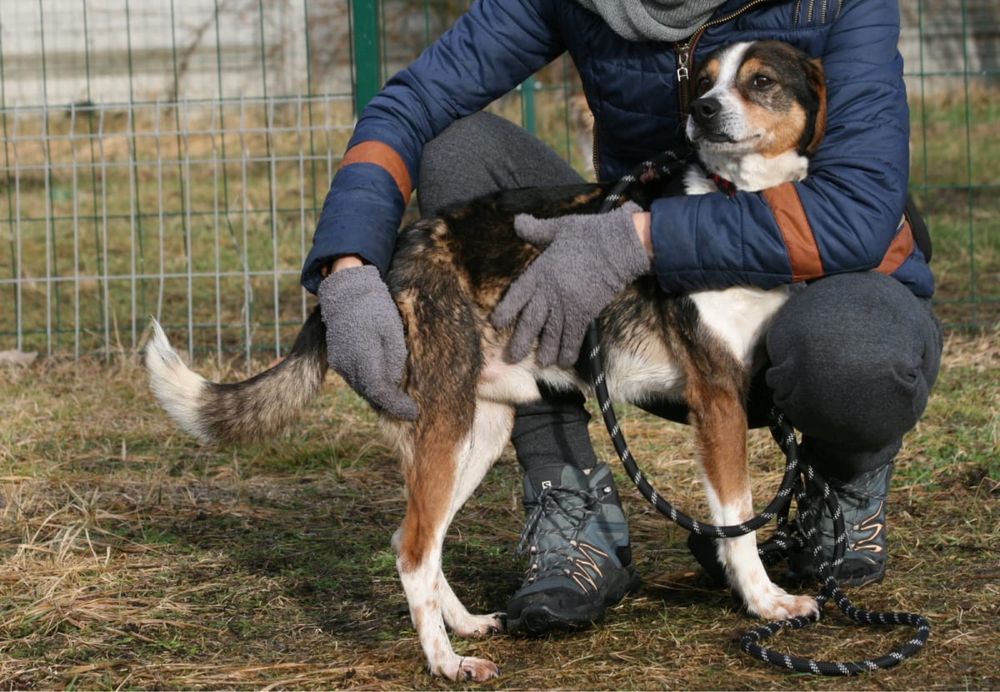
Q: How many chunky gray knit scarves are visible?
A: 1